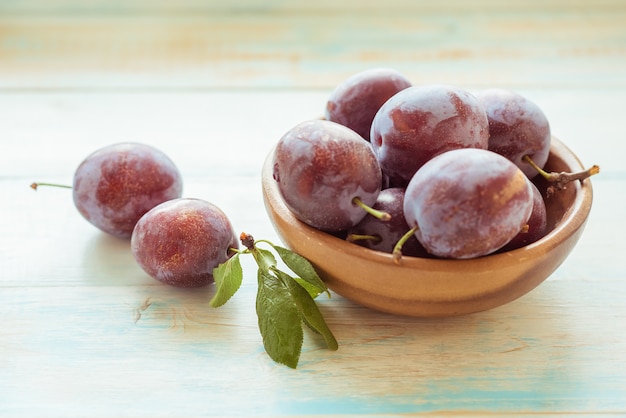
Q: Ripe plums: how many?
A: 9